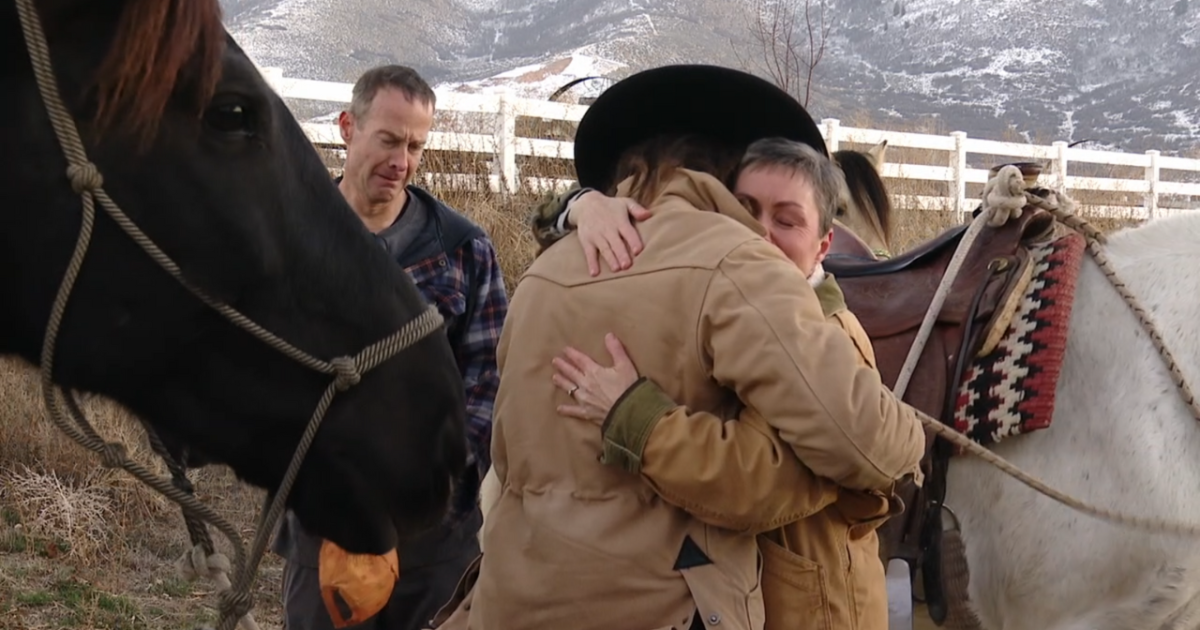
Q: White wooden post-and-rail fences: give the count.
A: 1